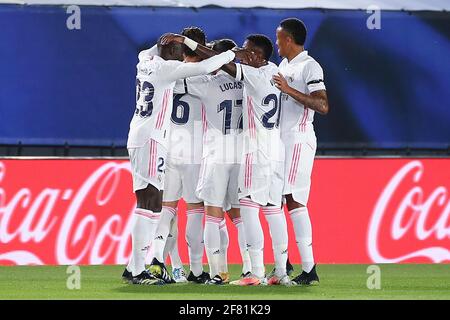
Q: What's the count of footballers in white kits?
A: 5